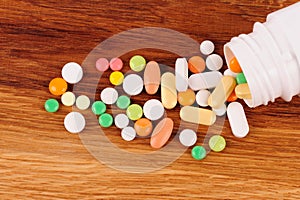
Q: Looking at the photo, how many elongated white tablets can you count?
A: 3